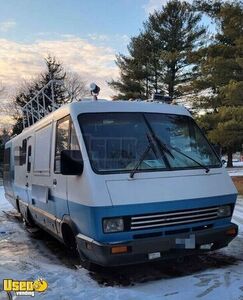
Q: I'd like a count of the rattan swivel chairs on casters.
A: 0